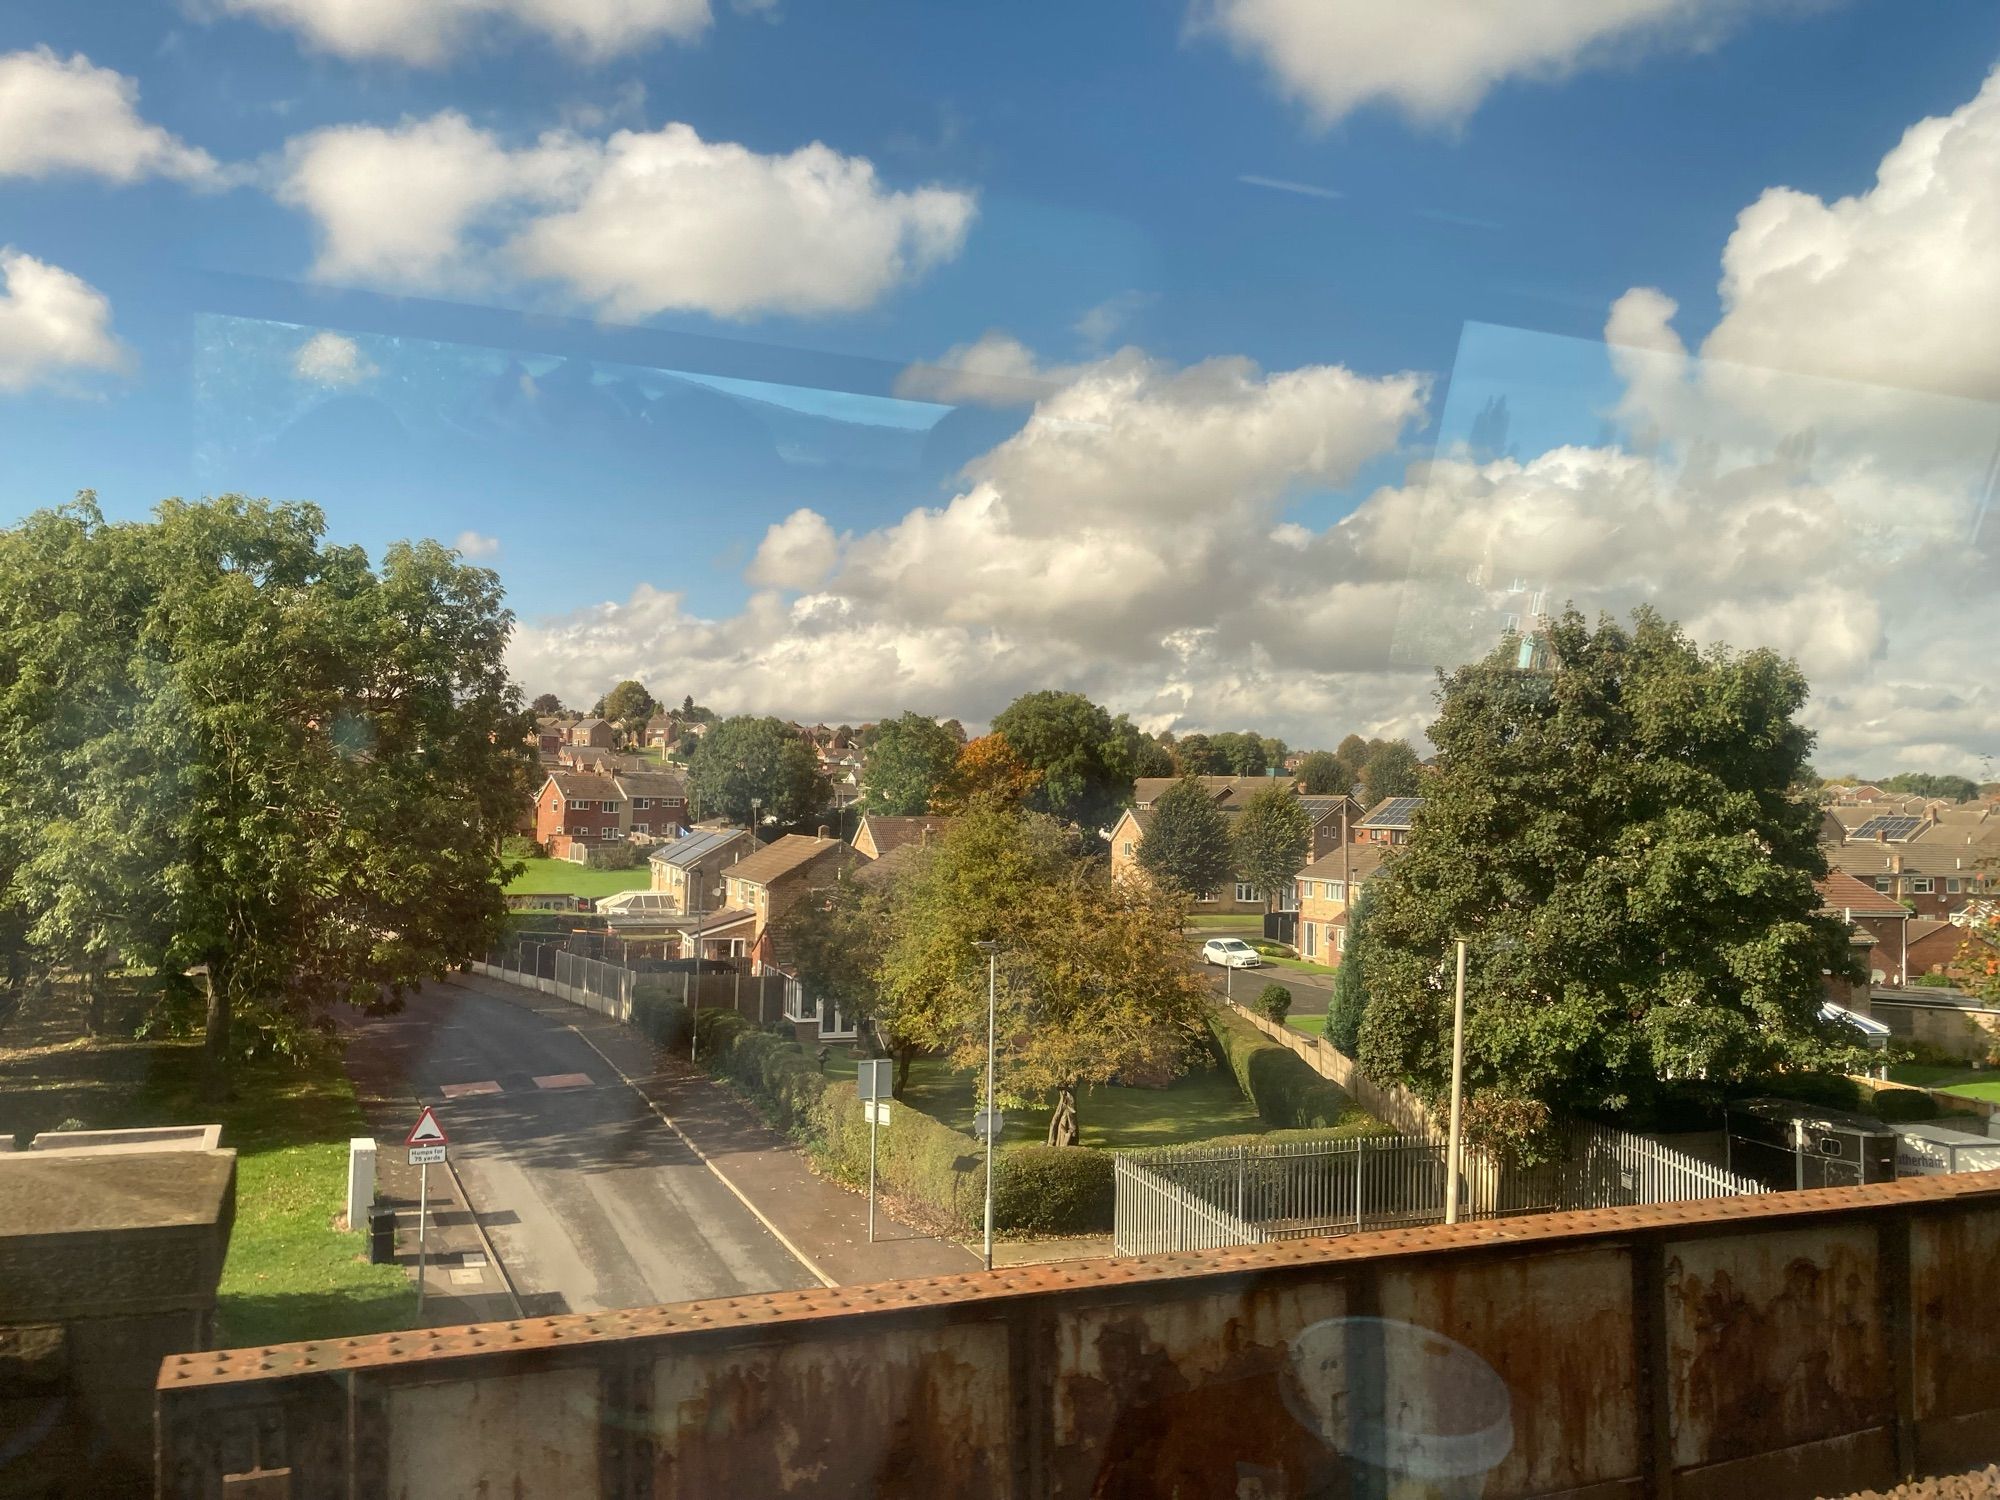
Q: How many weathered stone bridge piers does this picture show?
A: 1